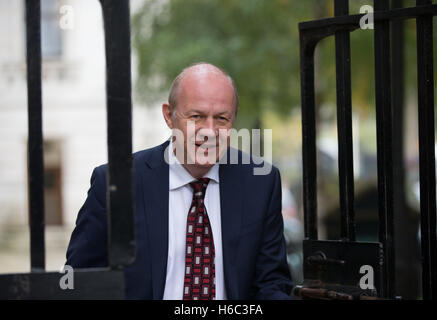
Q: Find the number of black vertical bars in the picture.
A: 6